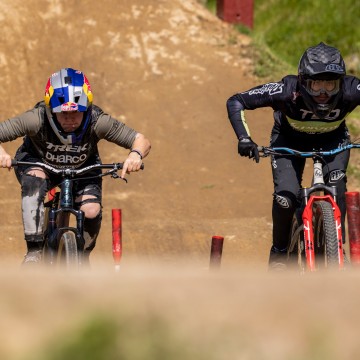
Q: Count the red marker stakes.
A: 3